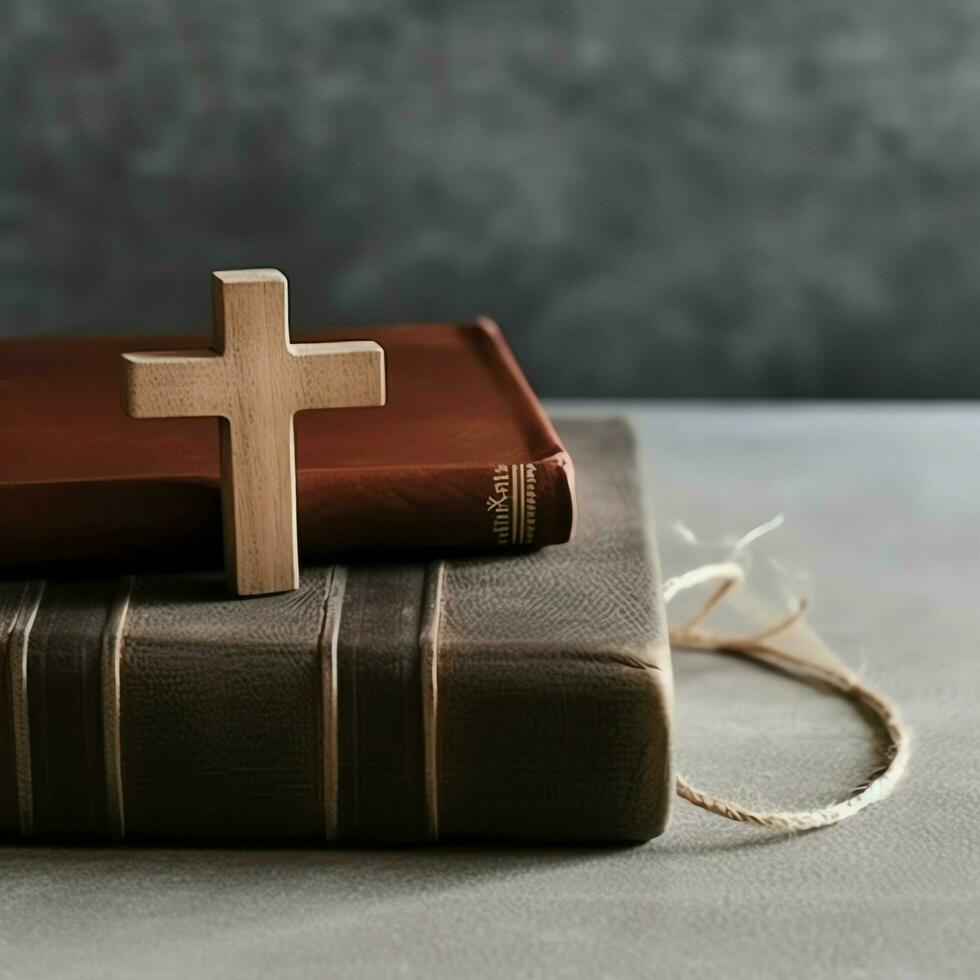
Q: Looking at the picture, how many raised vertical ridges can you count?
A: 4